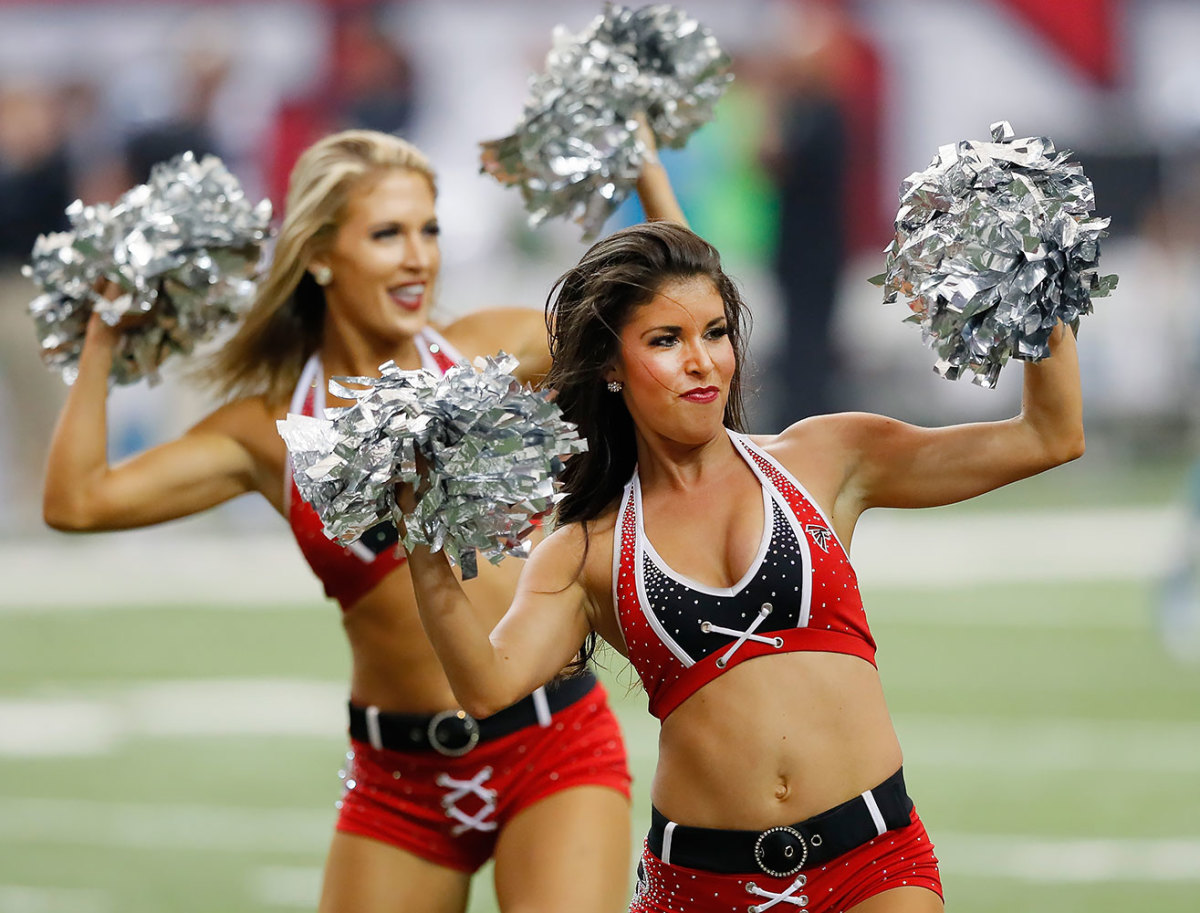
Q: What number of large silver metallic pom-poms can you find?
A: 4